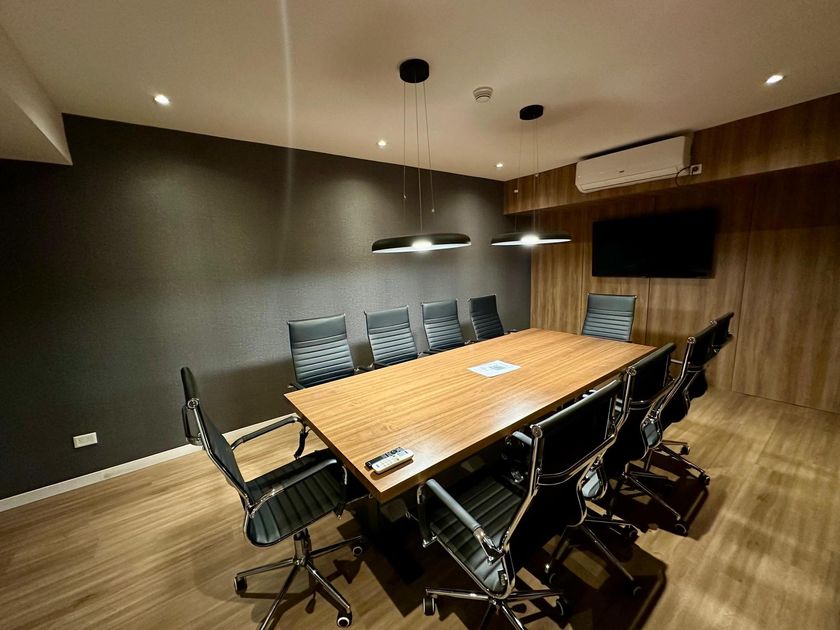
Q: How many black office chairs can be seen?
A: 10